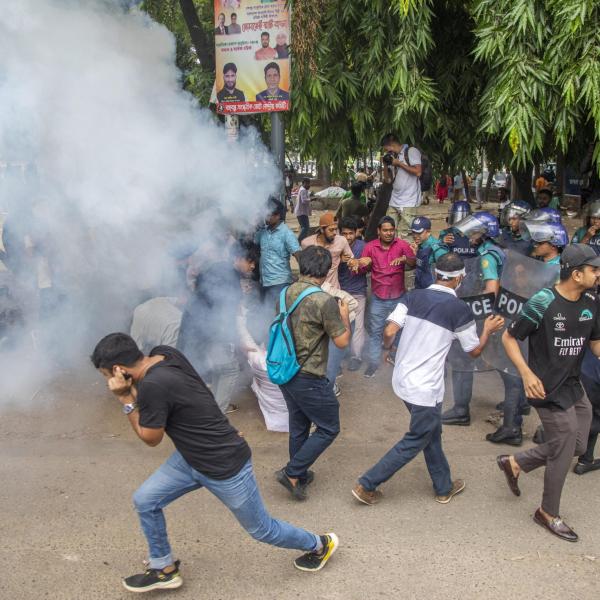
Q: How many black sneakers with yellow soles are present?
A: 2